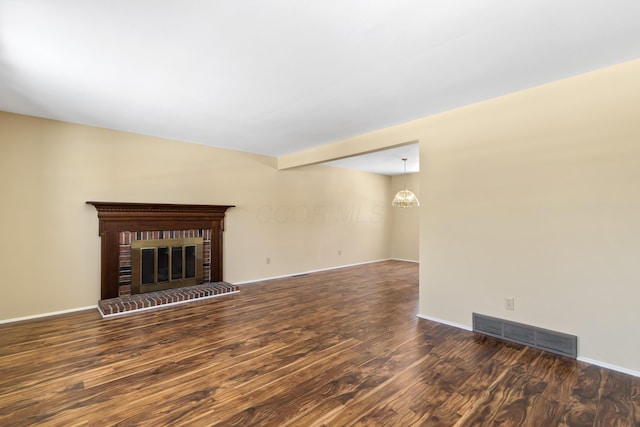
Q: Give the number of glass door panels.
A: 4